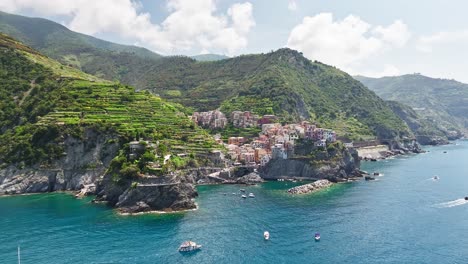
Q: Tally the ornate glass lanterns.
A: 0